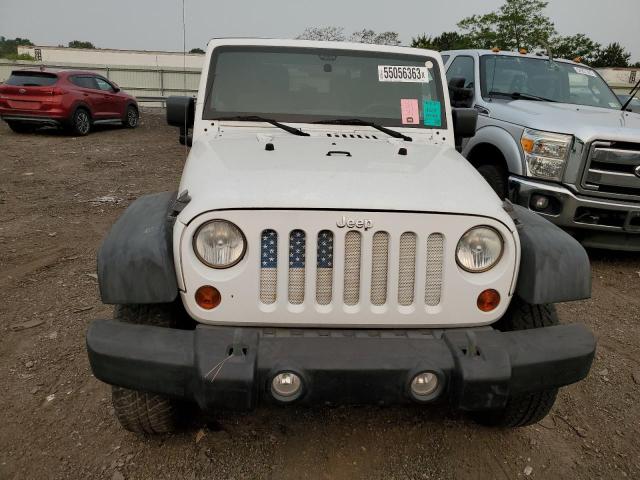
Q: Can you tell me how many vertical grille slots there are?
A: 7